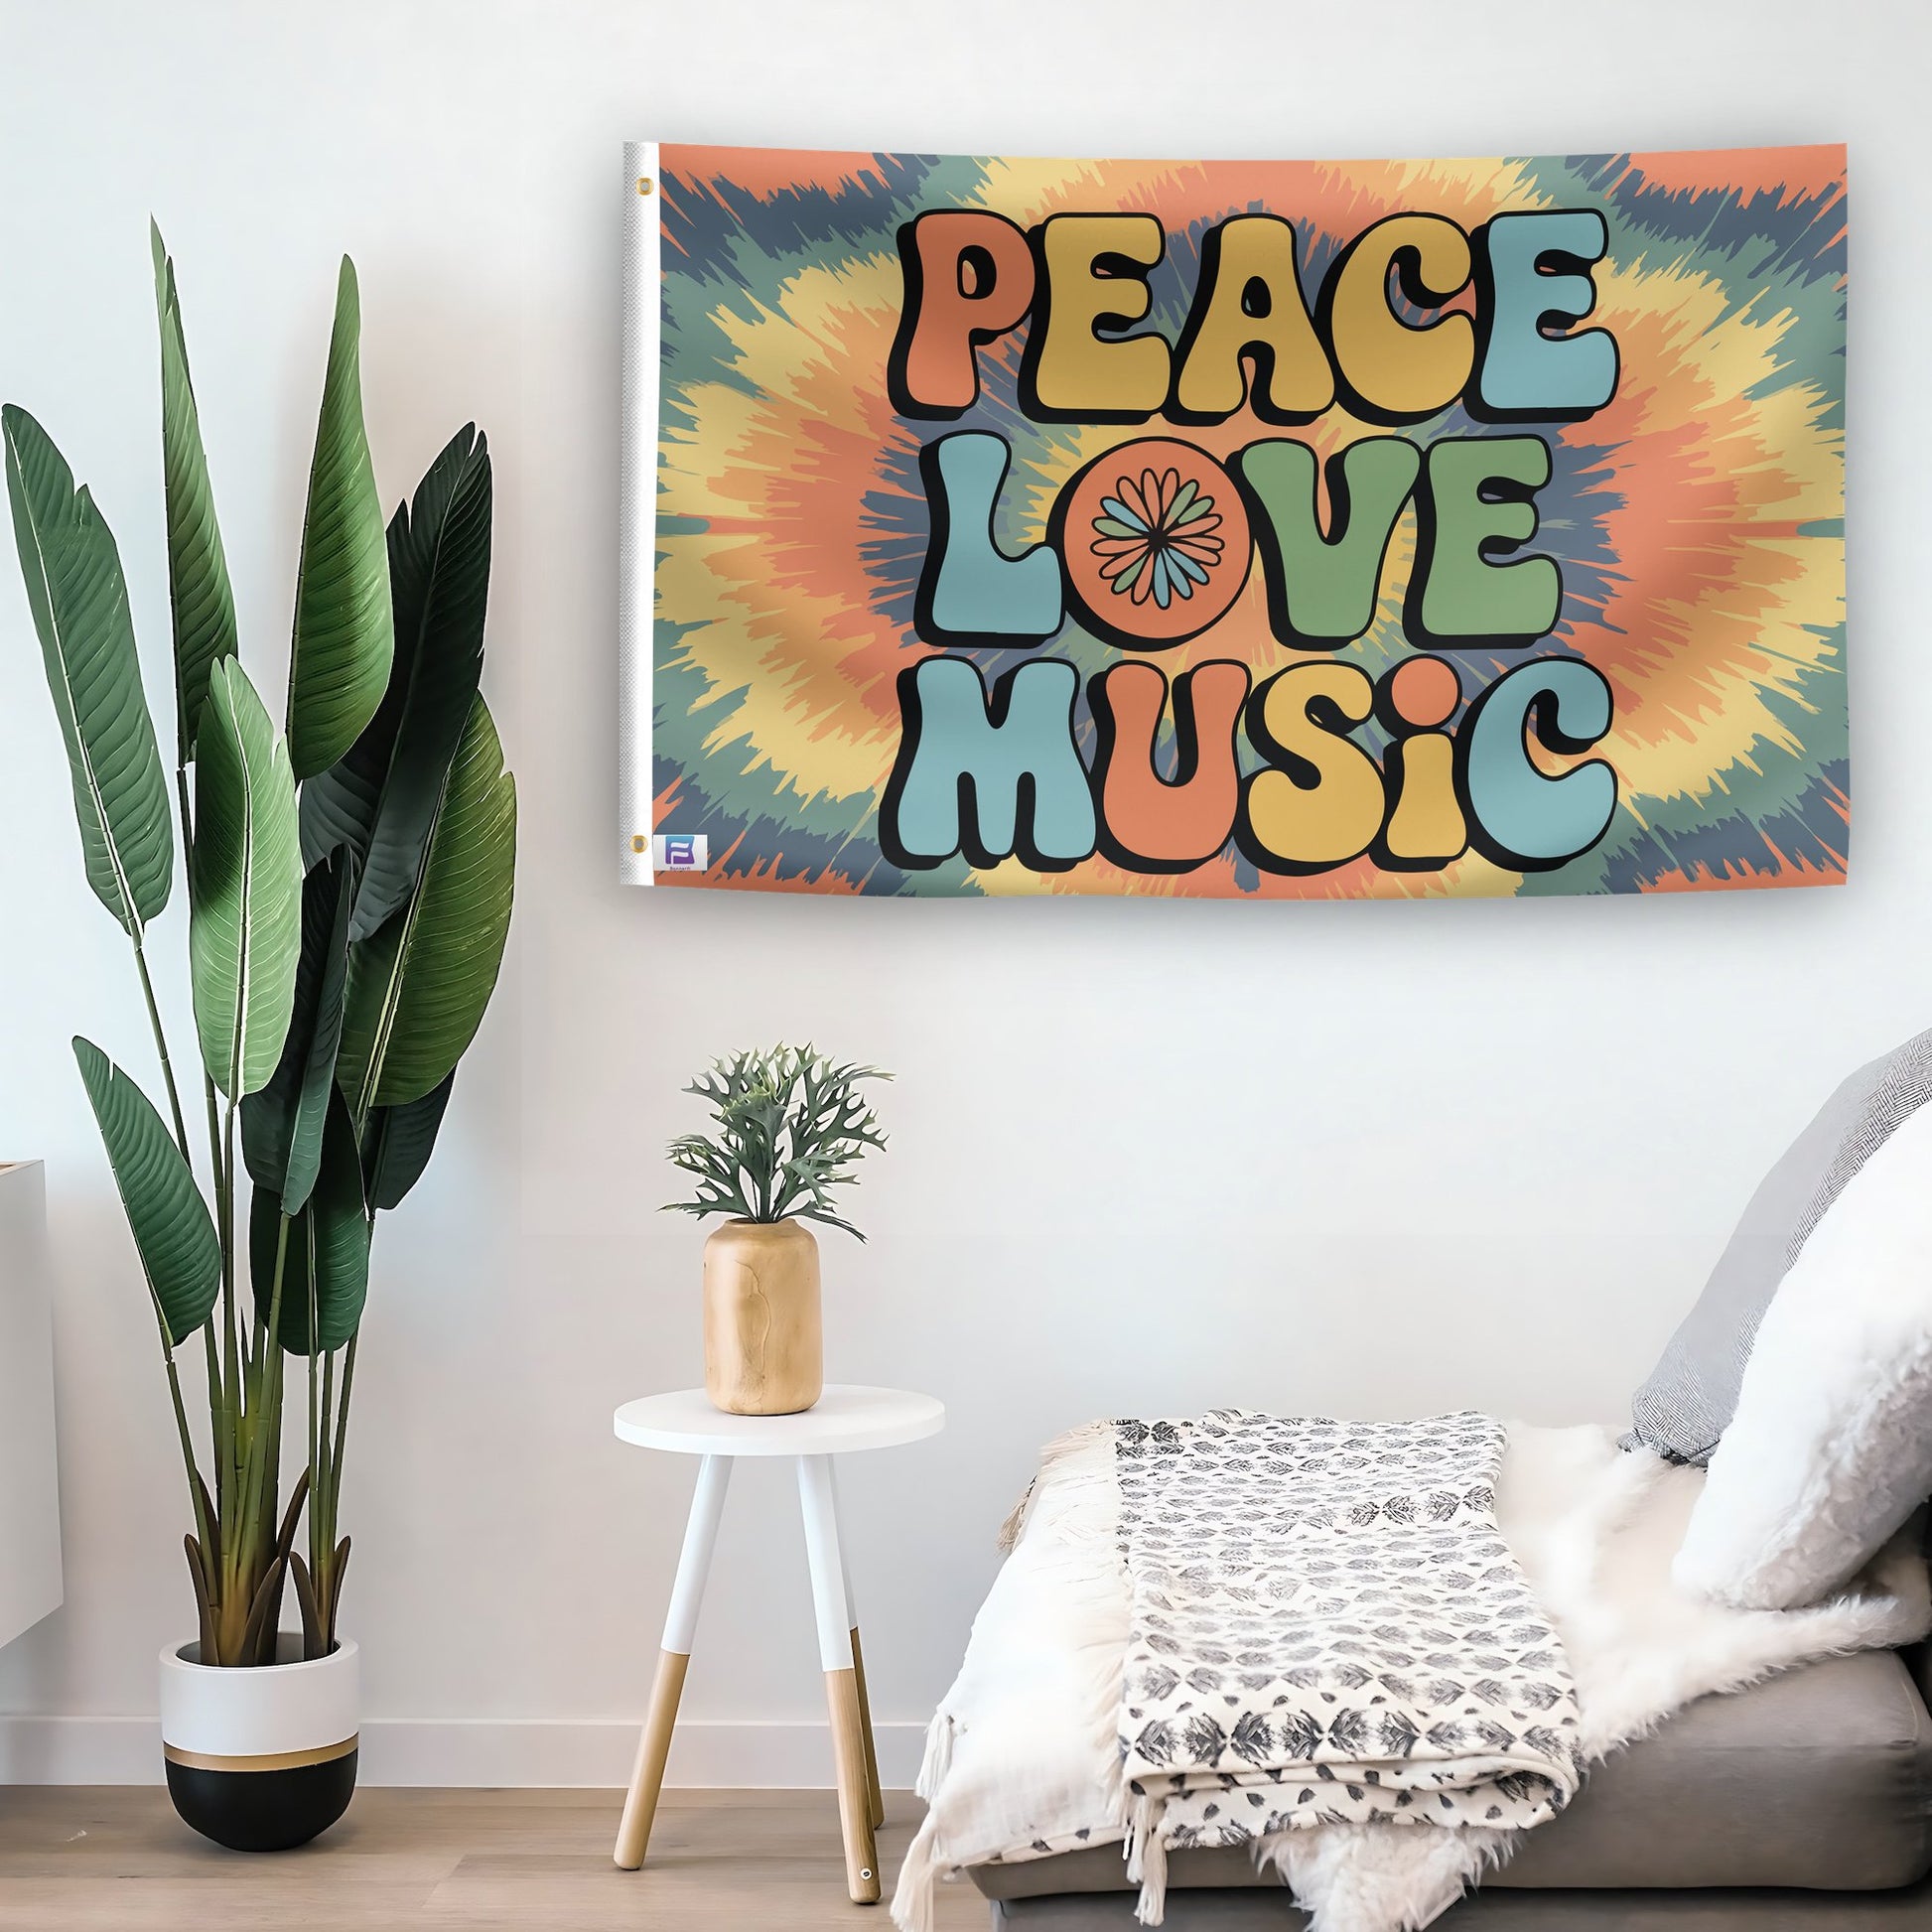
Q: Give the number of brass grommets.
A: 2